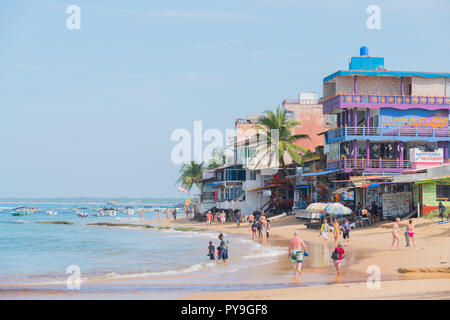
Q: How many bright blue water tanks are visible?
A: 1